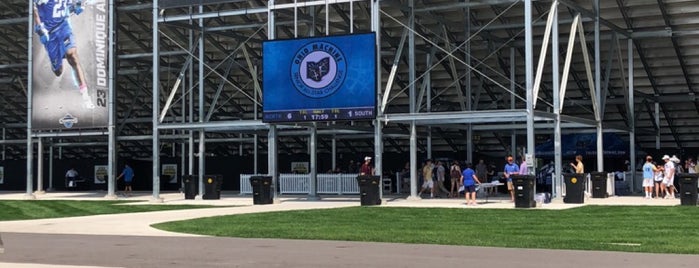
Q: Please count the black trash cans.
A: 8